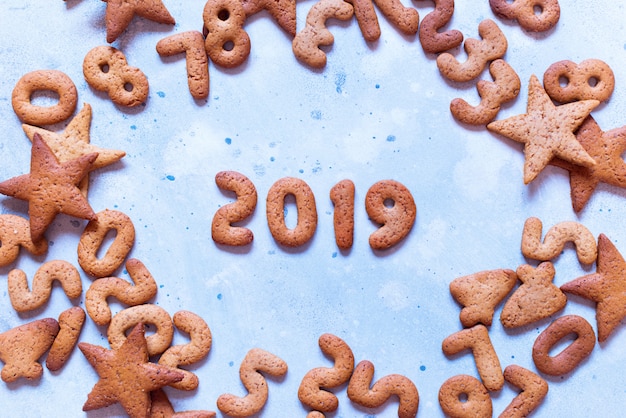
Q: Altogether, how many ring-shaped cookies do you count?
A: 5